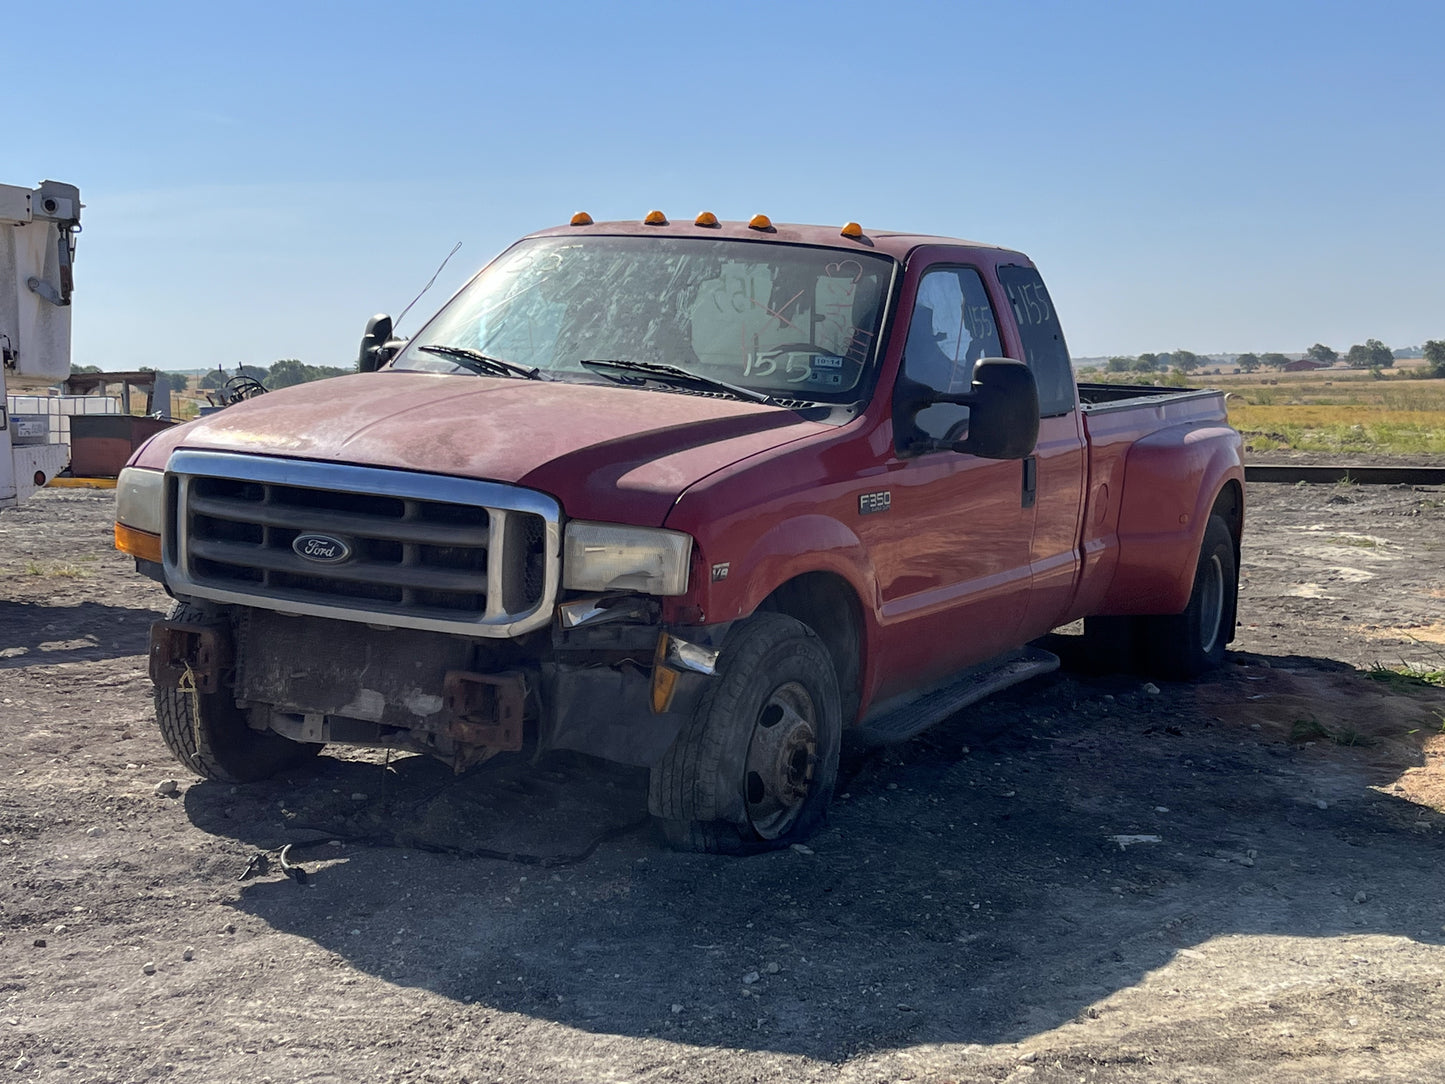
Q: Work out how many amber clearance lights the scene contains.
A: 5